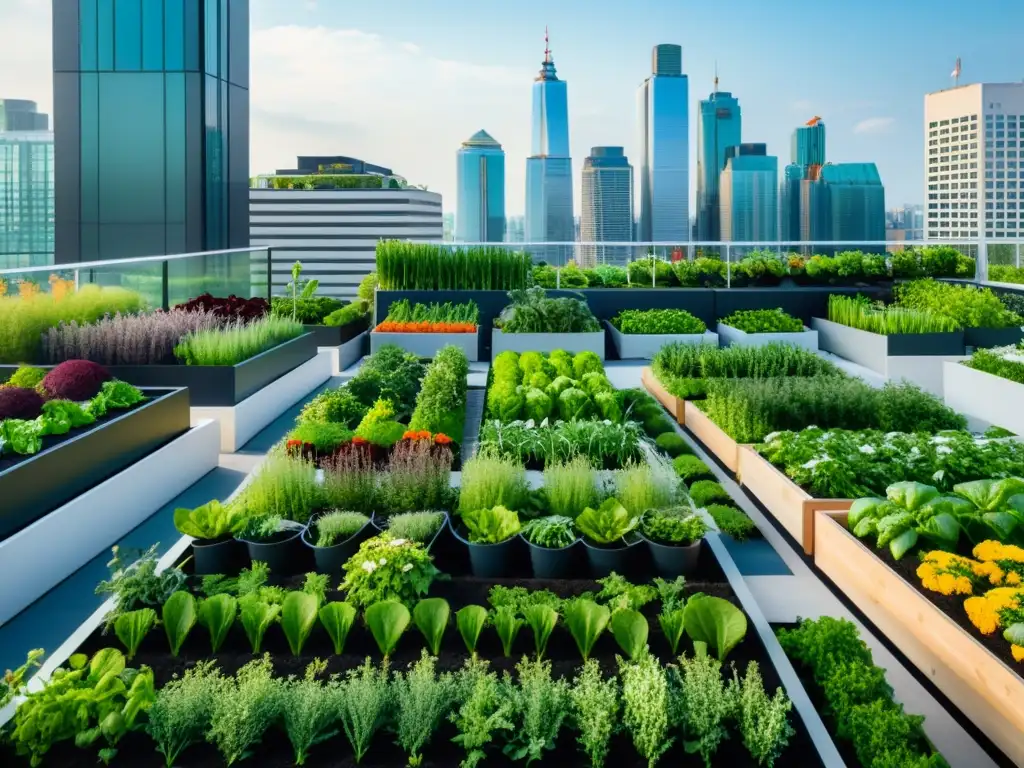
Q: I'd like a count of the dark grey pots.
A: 8